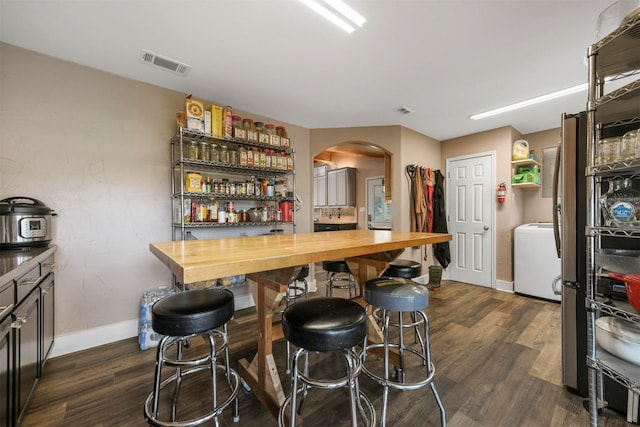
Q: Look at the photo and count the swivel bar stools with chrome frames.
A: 6